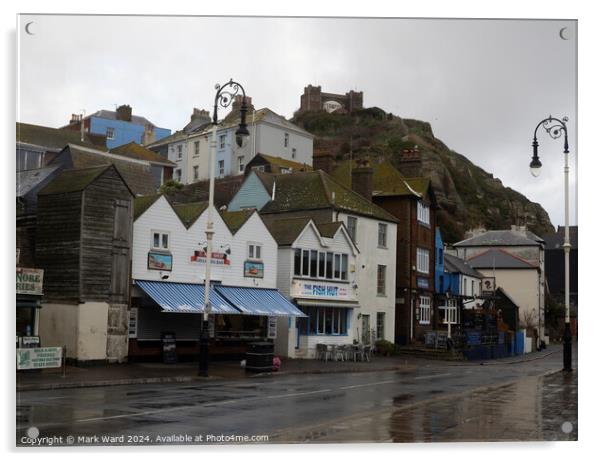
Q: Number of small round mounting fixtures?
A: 4